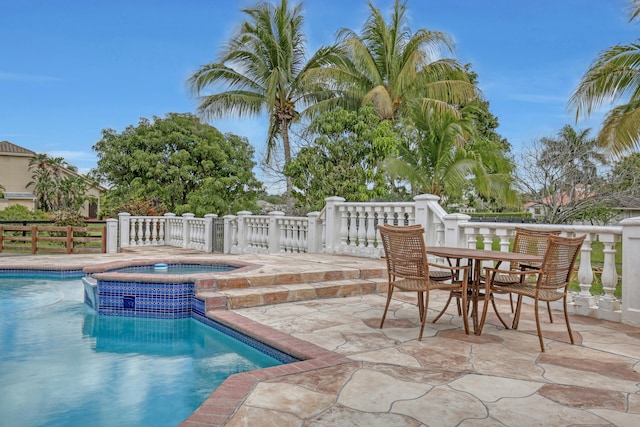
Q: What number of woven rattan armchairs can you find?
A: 4